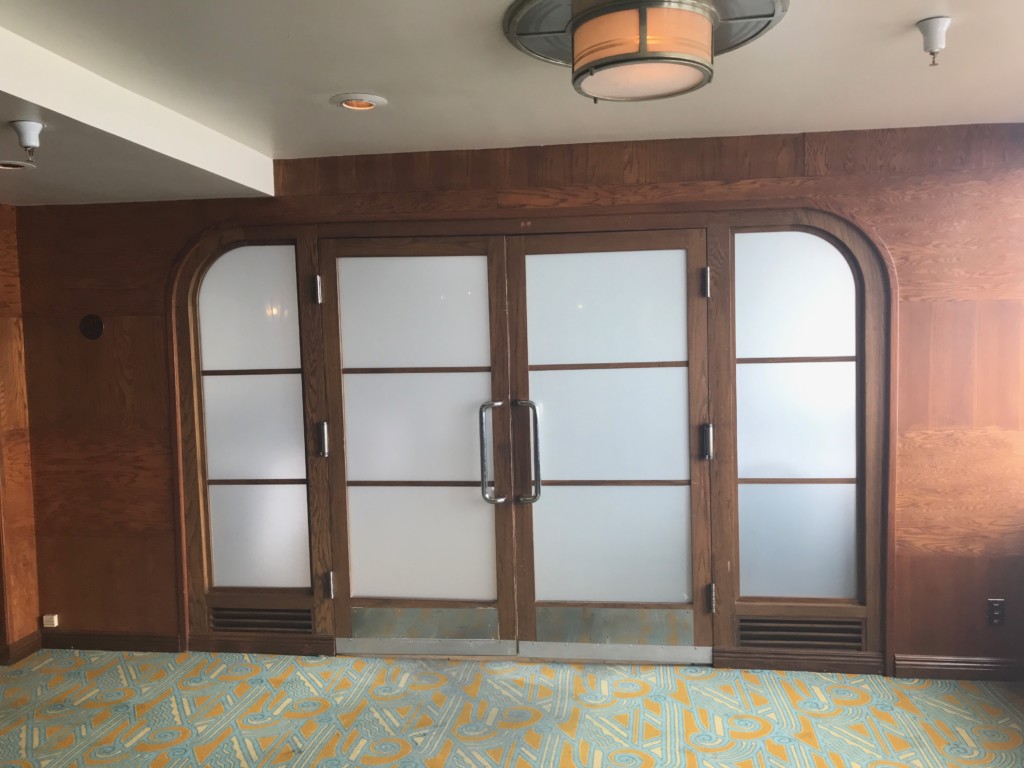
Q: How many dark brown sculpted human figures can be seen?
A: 0